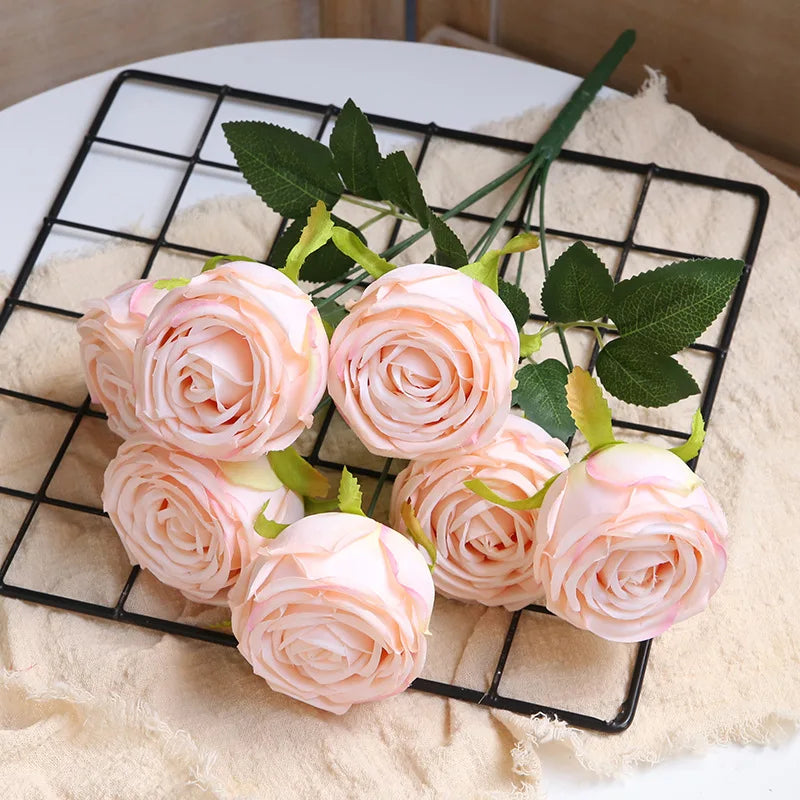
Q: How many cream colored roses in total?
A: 7